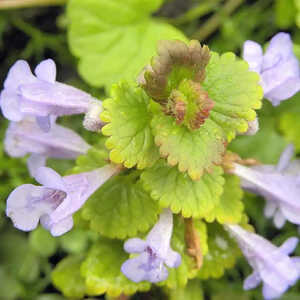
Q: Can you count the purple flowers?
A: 7